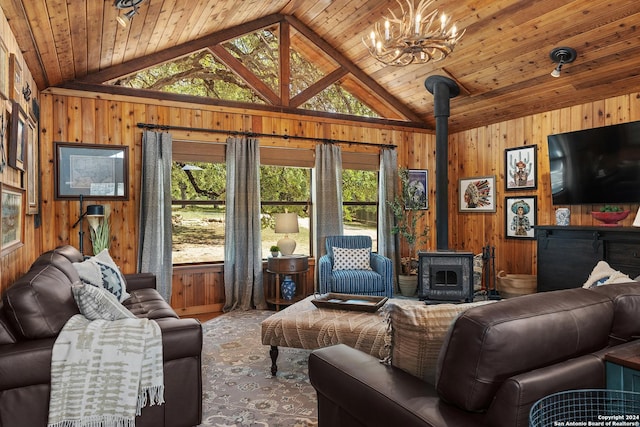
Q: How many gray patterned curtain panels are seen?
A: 4